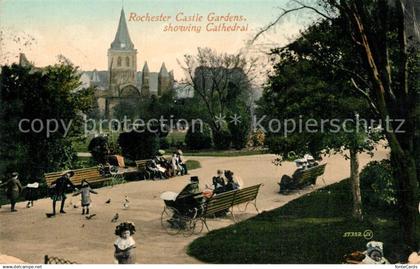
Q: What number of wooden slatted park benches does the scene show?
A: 4